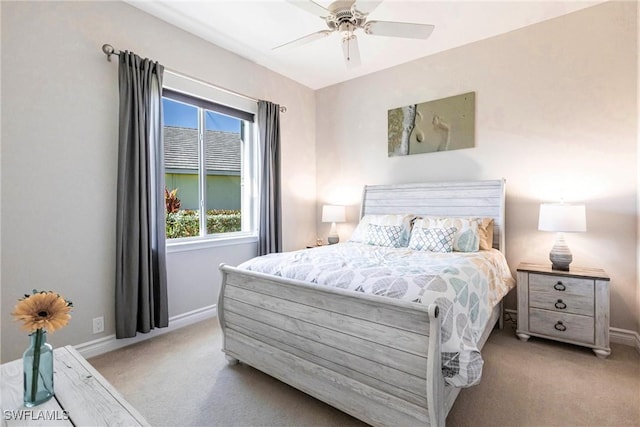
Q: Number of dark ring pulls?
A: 3